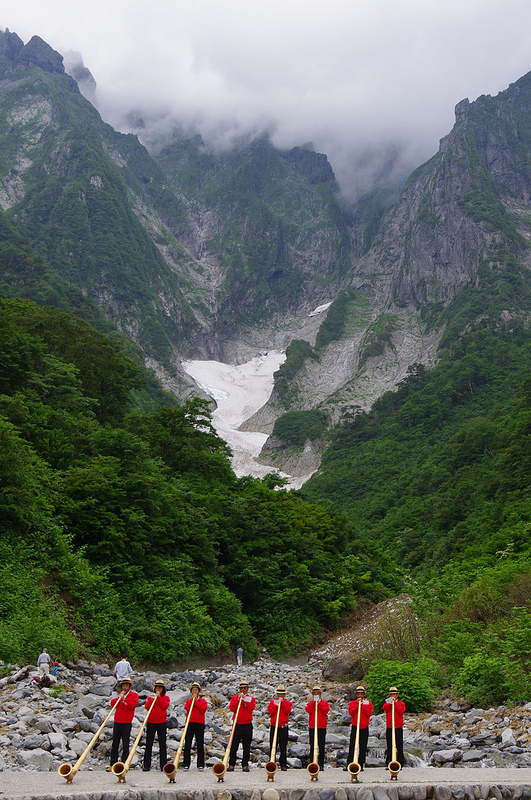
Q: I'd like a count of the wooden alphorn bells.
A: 8